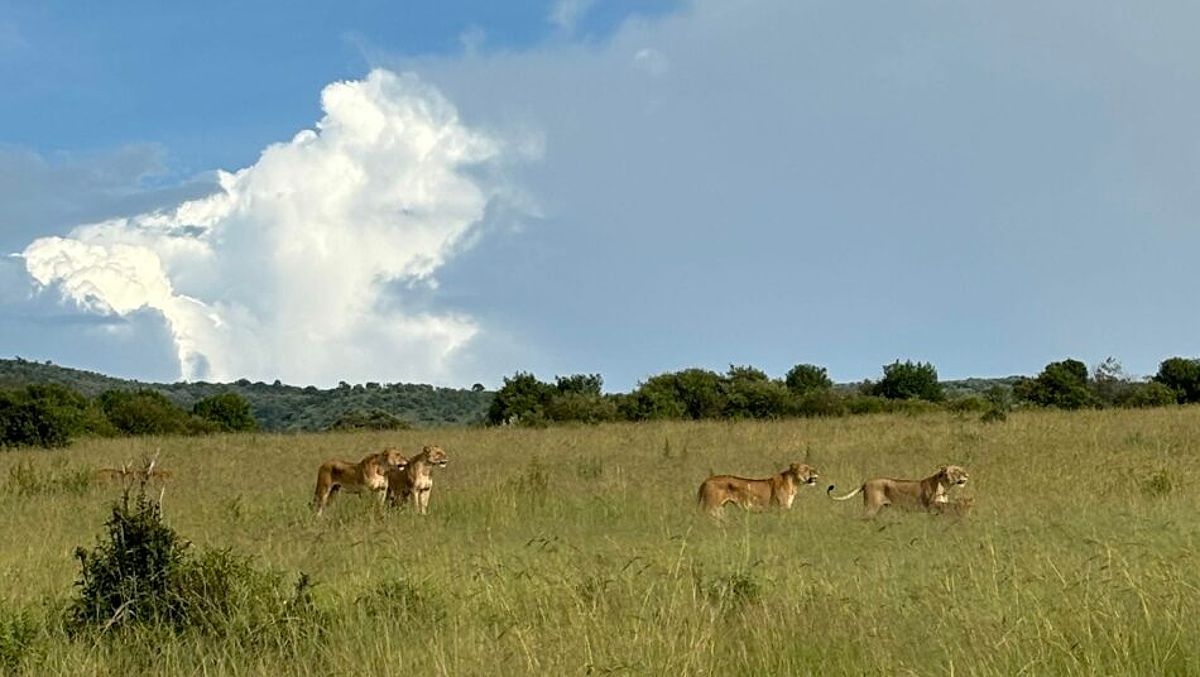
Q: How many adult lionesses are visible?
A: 4